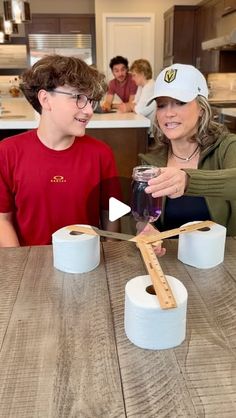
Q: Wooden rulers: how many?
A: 3